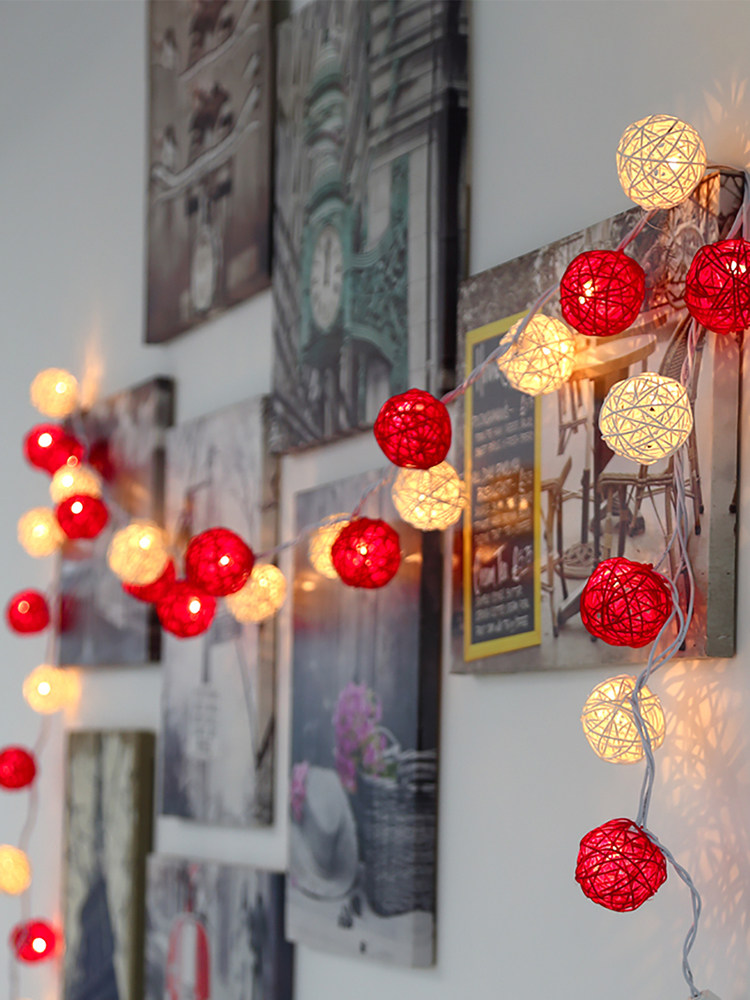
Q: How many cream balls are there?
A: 13